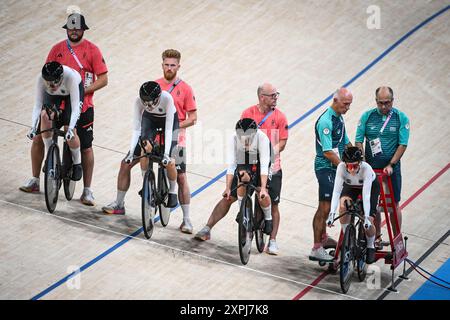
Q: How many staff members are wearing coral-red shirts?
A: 3